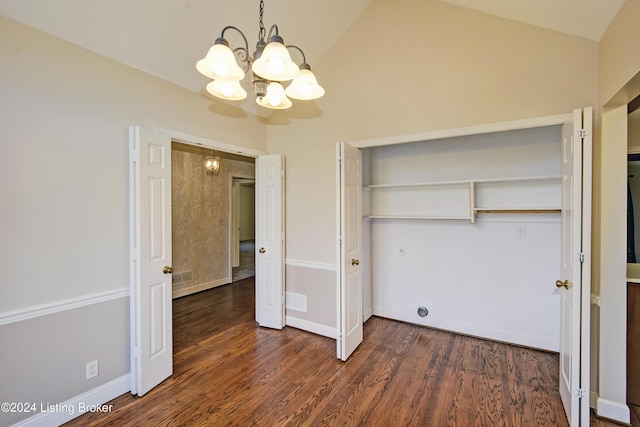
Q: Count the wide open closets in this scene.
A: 1